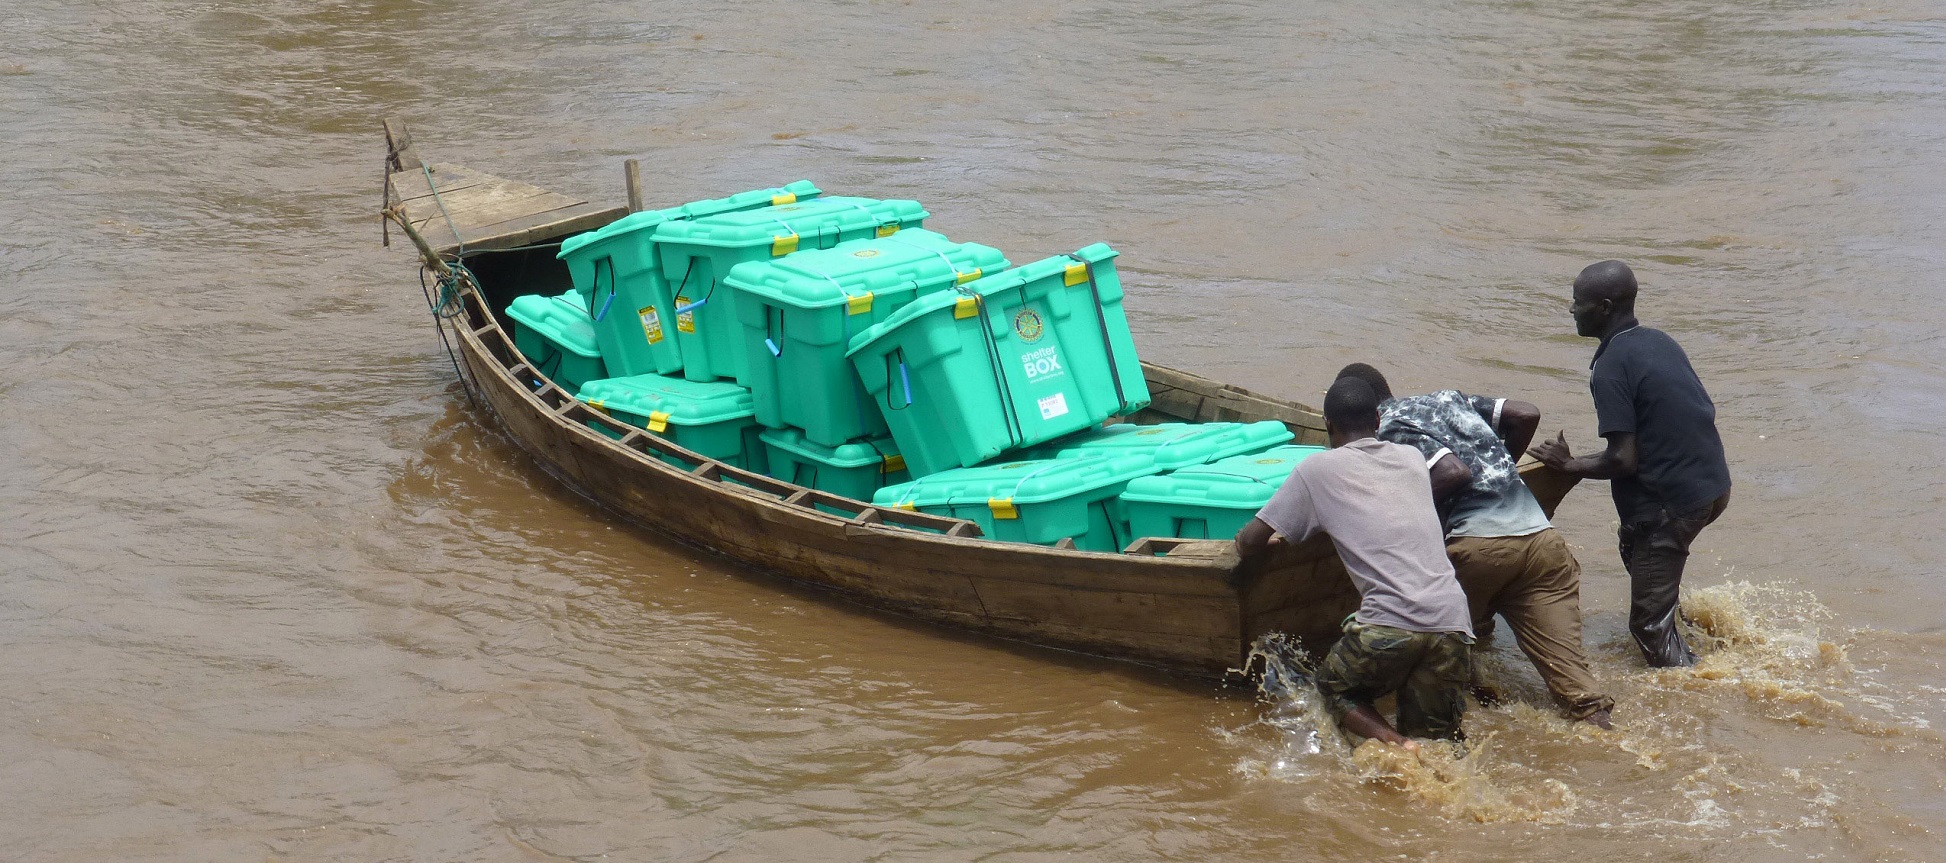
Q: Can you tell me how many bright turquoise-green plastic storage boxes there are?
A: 10